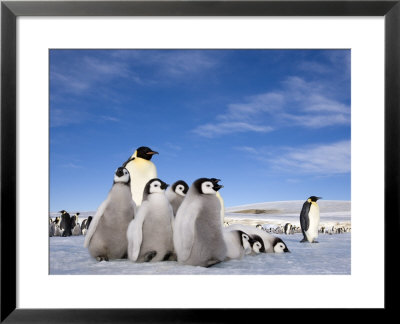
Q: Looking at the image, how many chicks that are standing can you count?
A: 4